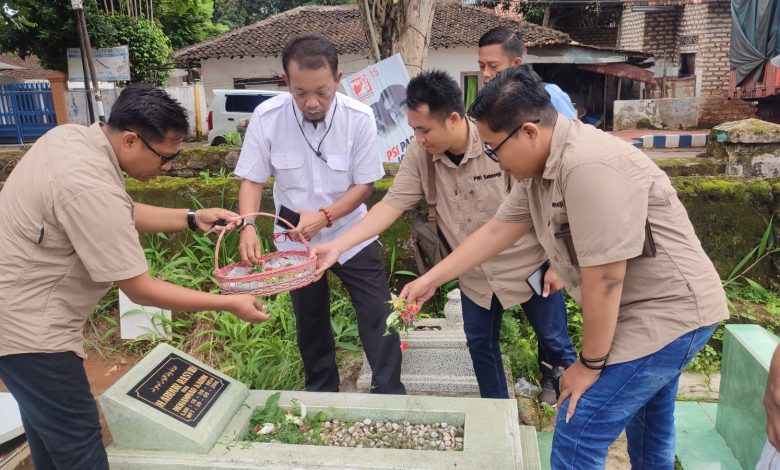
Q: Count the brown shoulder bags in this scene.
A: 1